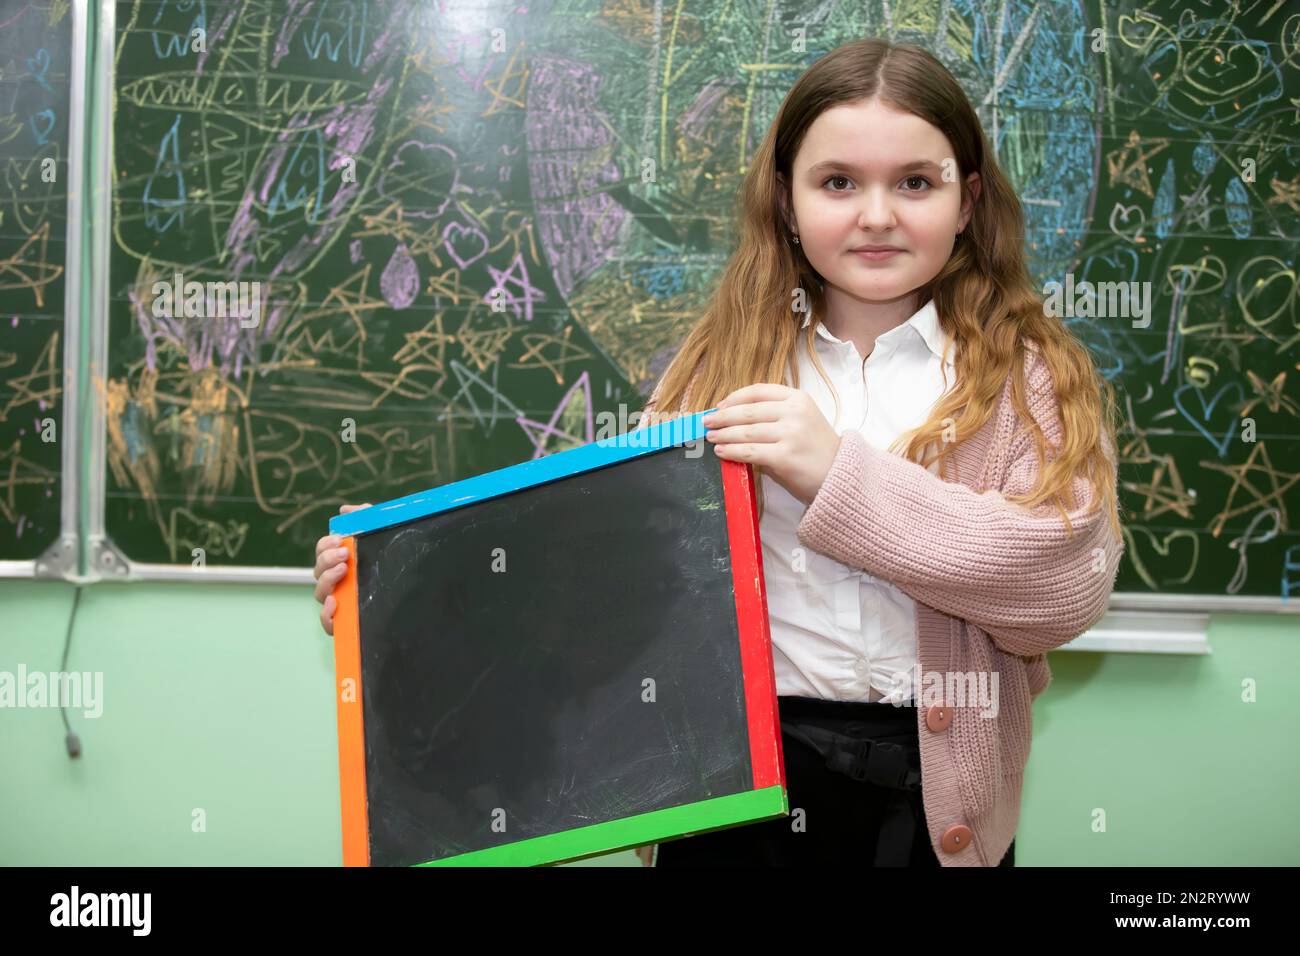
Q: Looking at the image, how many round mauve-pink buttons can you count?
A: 2